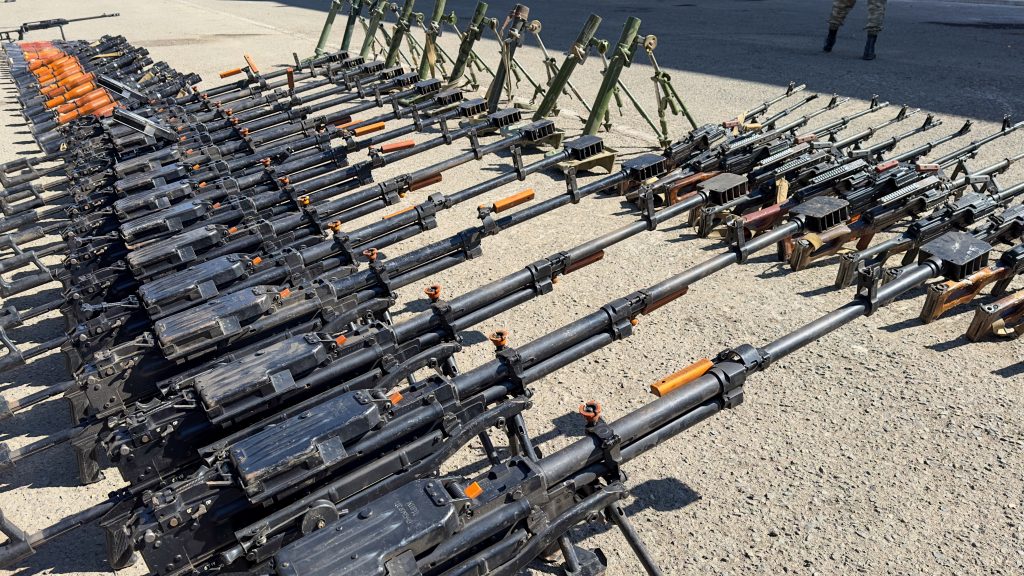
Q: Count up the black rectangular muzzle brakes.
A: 15